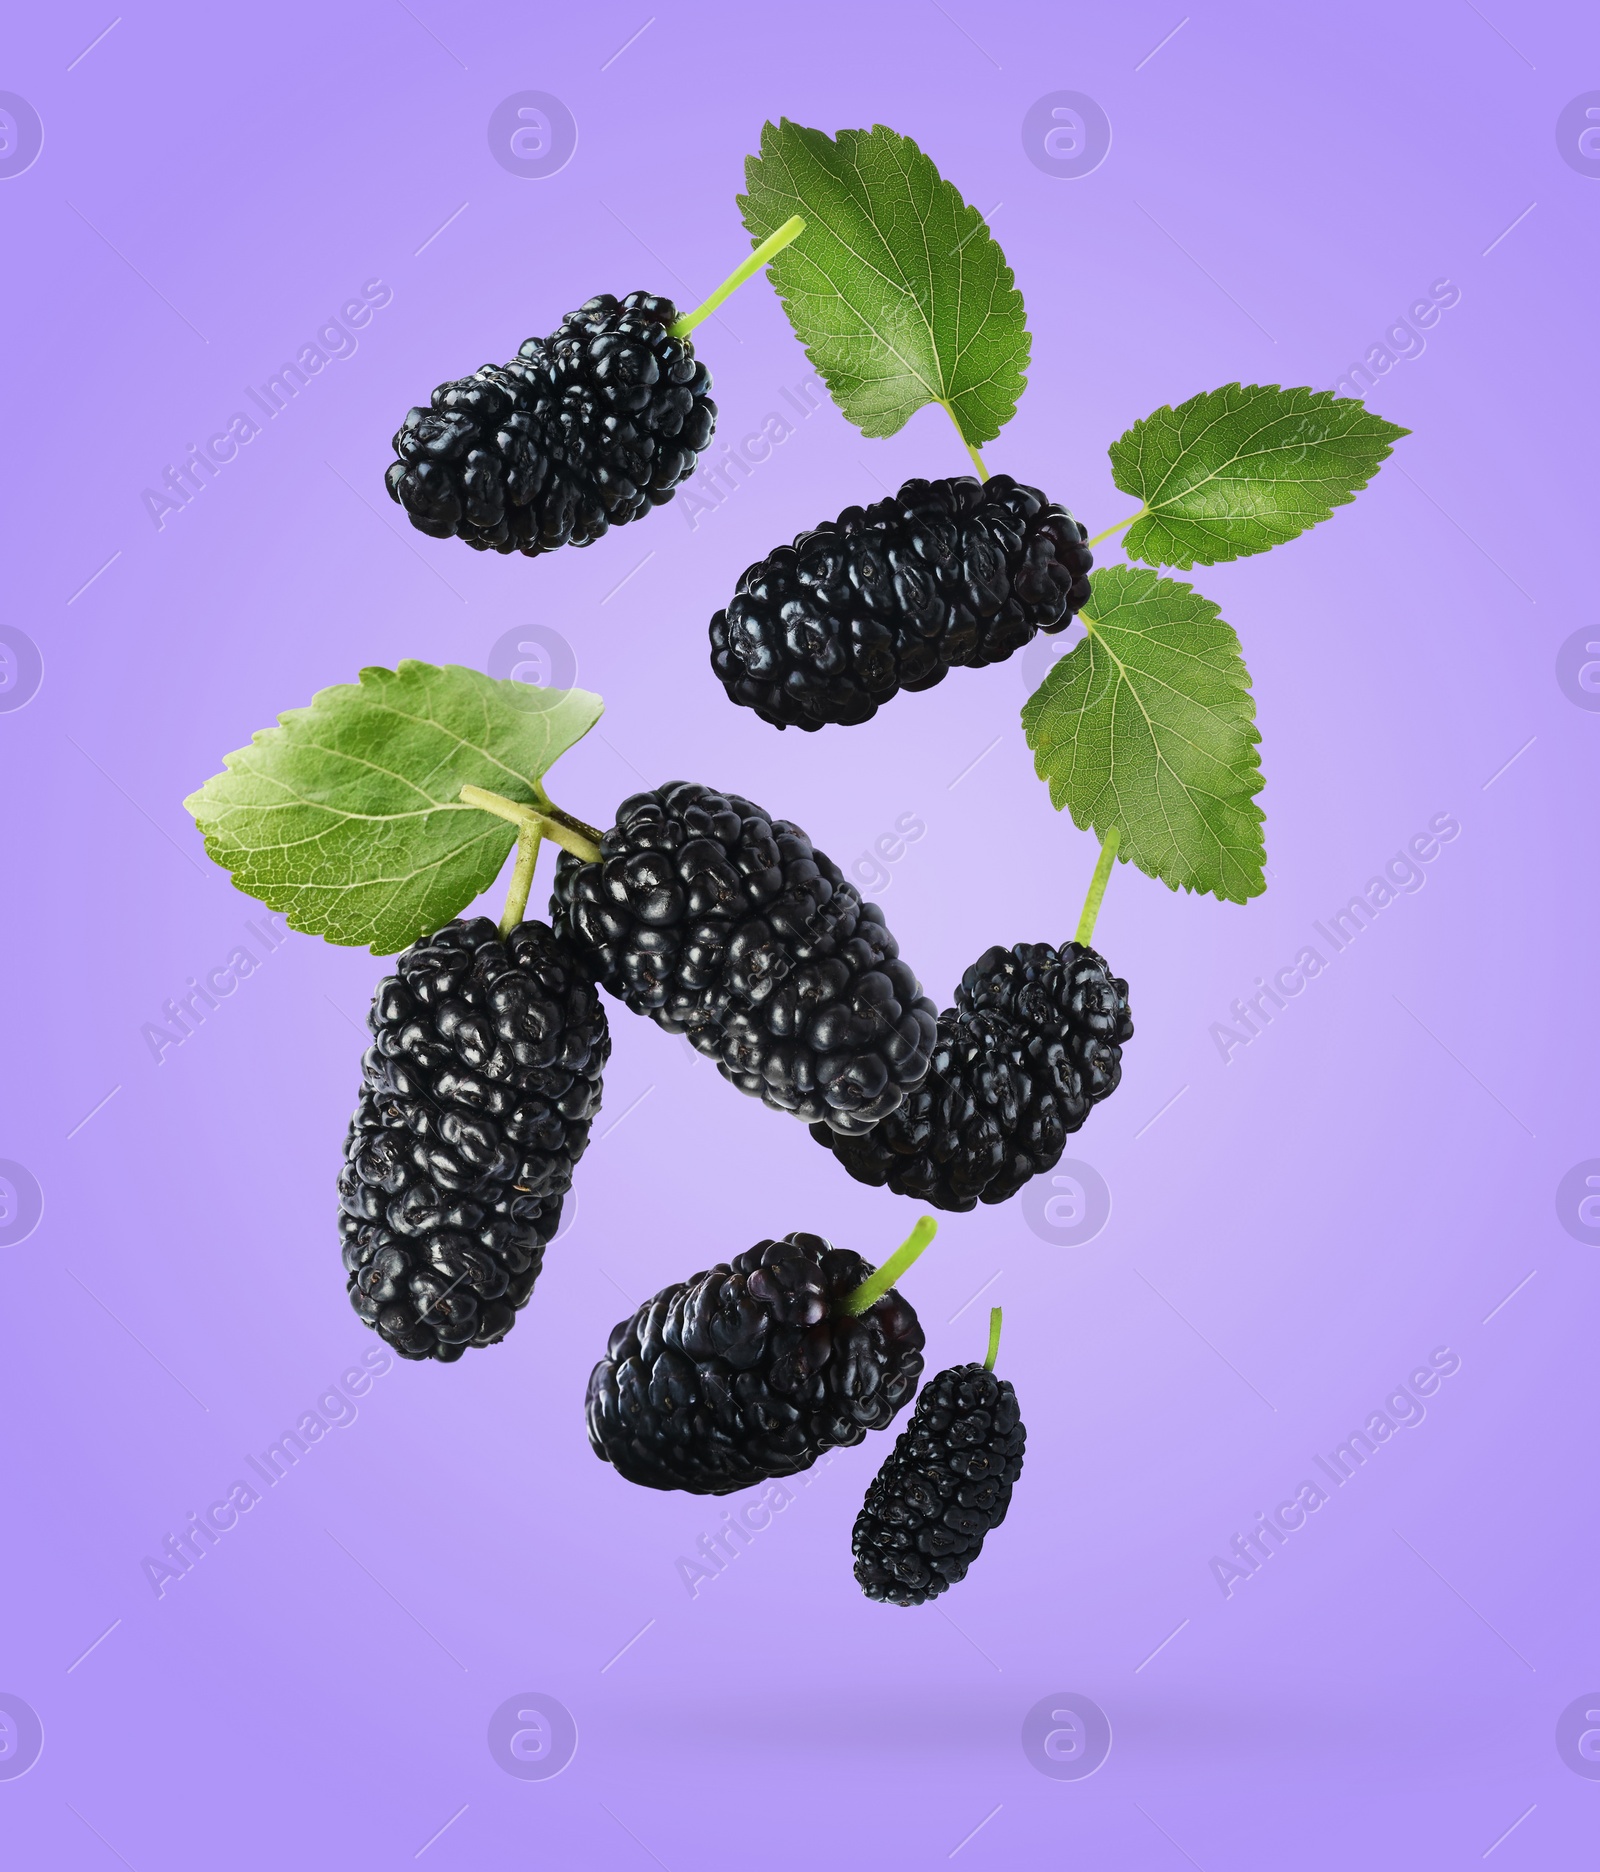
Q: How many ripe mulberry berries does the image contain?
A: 7